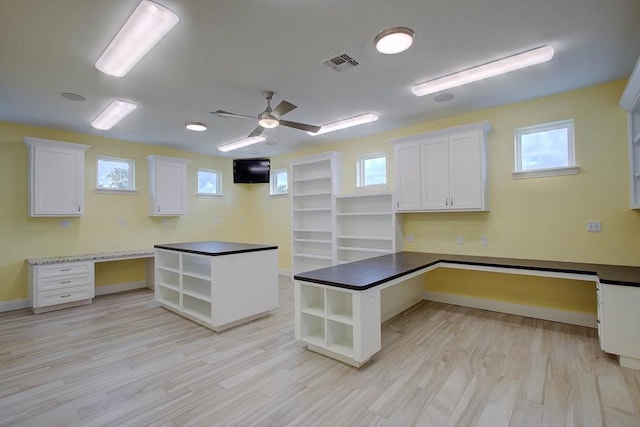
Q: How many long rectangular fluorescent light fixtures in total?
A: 5